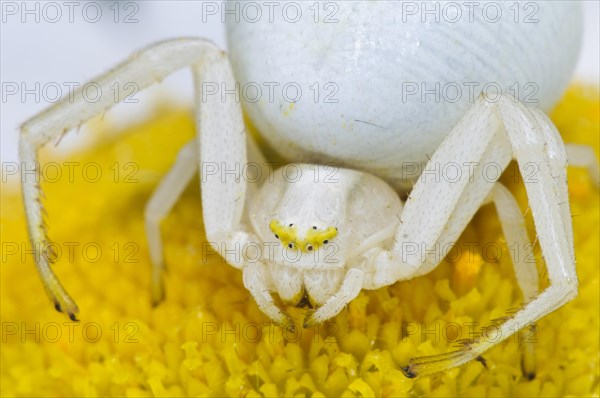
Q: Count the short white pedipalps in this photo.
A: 2